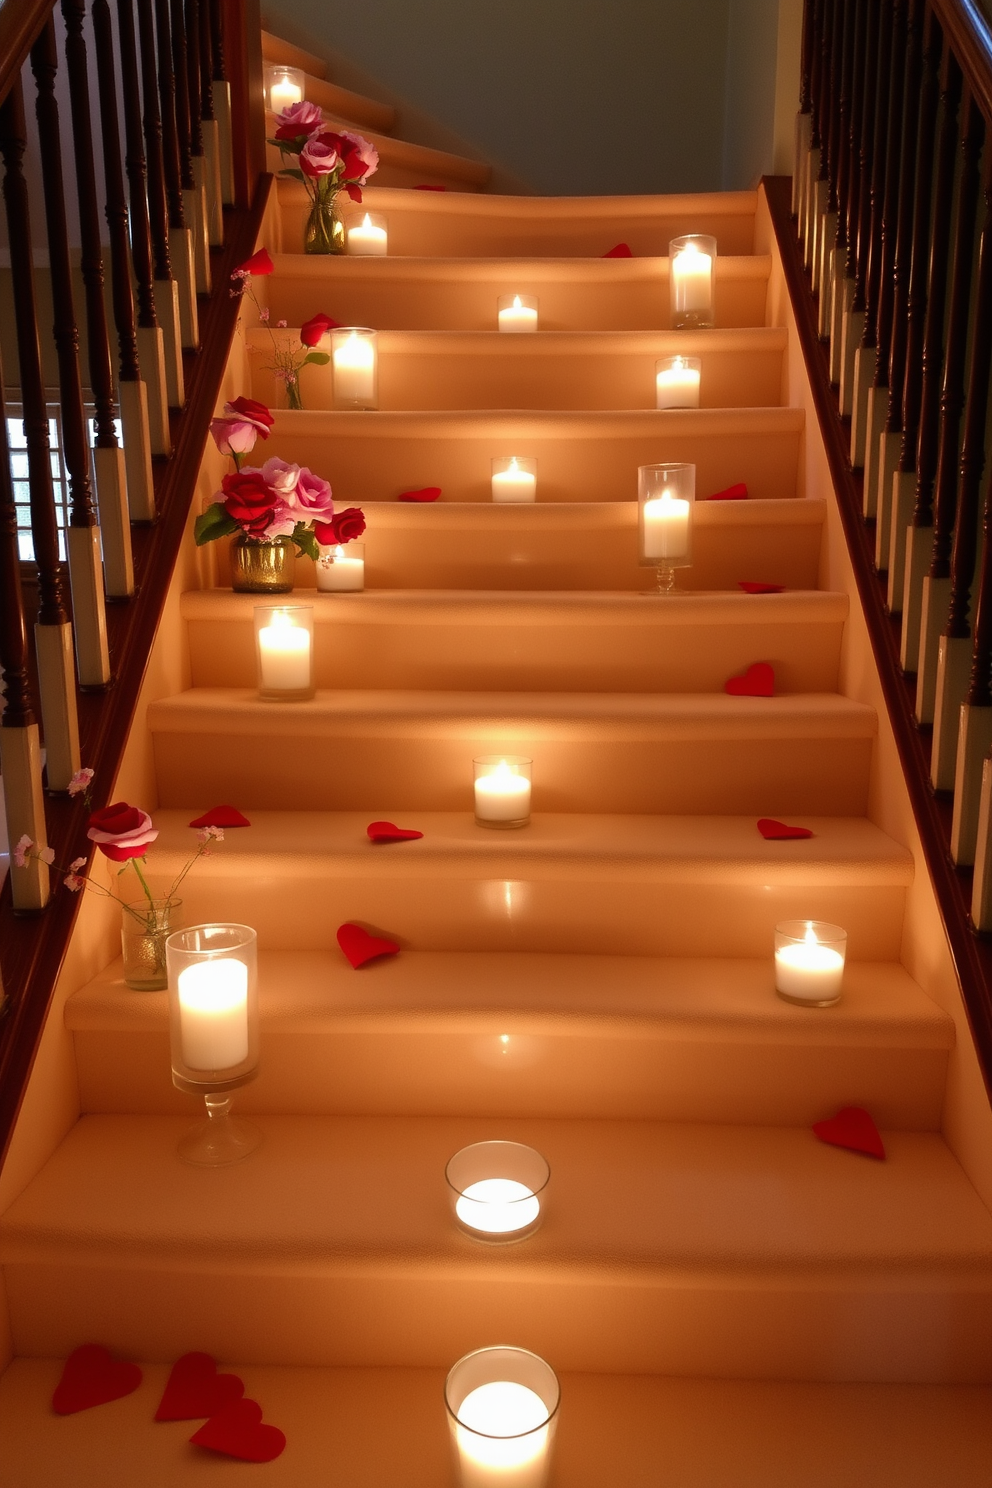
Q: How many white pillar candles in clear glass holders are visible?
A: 15